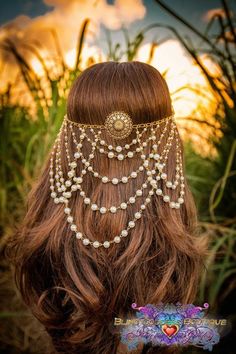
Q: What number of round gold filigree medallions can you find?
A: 1